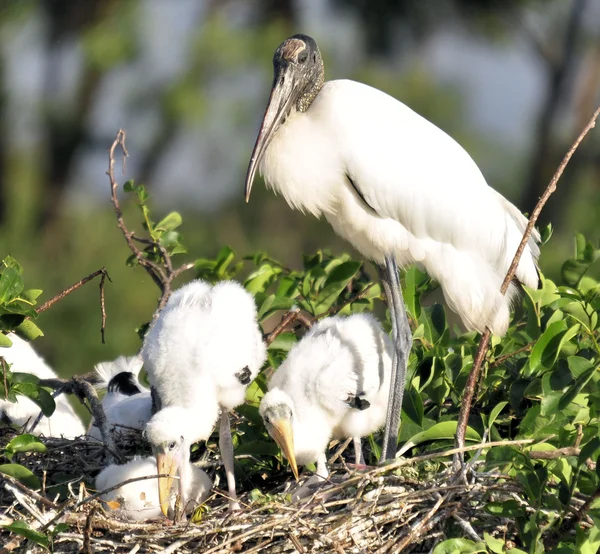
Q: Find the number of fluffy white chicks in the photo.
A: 3